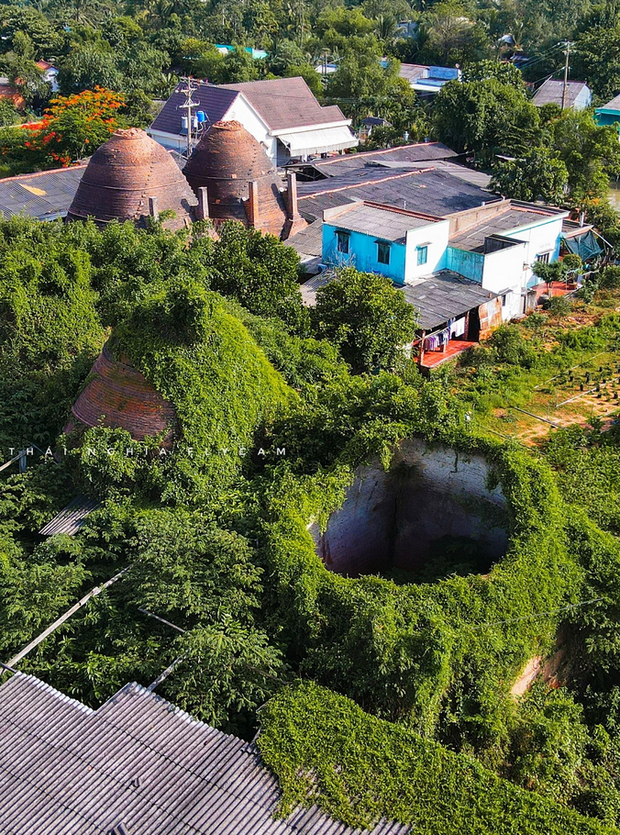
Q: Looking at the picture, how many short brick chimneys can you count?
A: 4